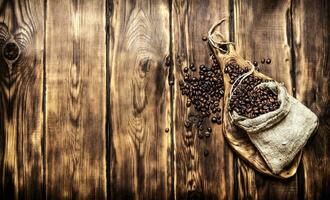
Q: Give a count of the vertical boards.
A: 6